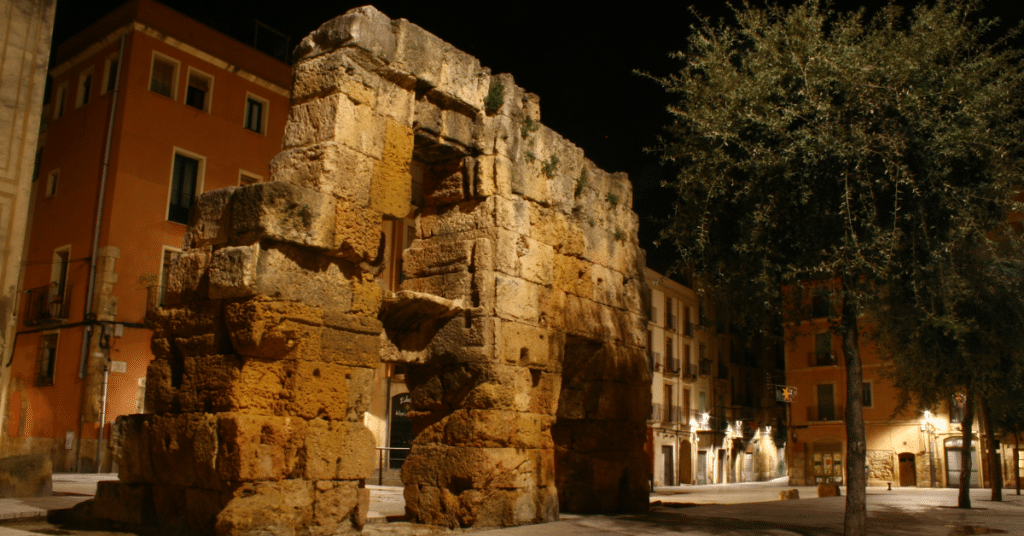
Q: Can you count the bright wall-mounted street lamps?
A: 4